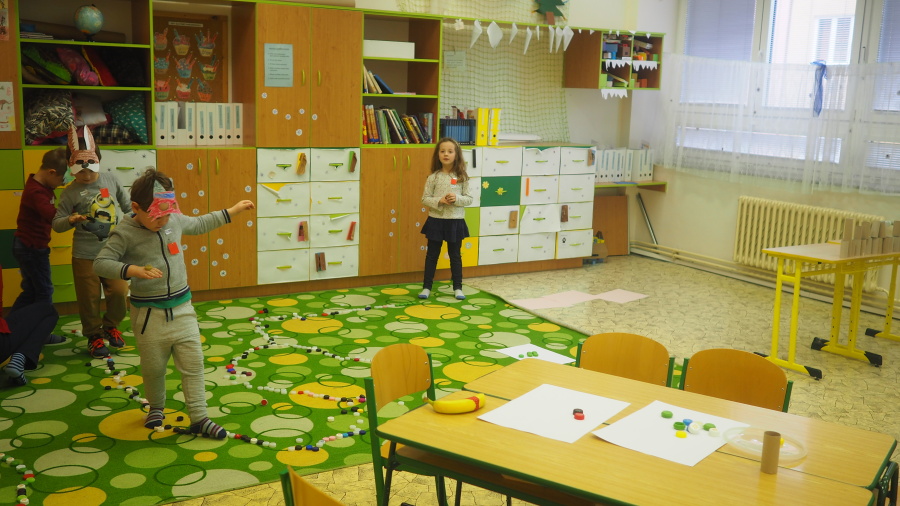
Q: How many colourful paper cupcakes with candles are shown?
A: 9